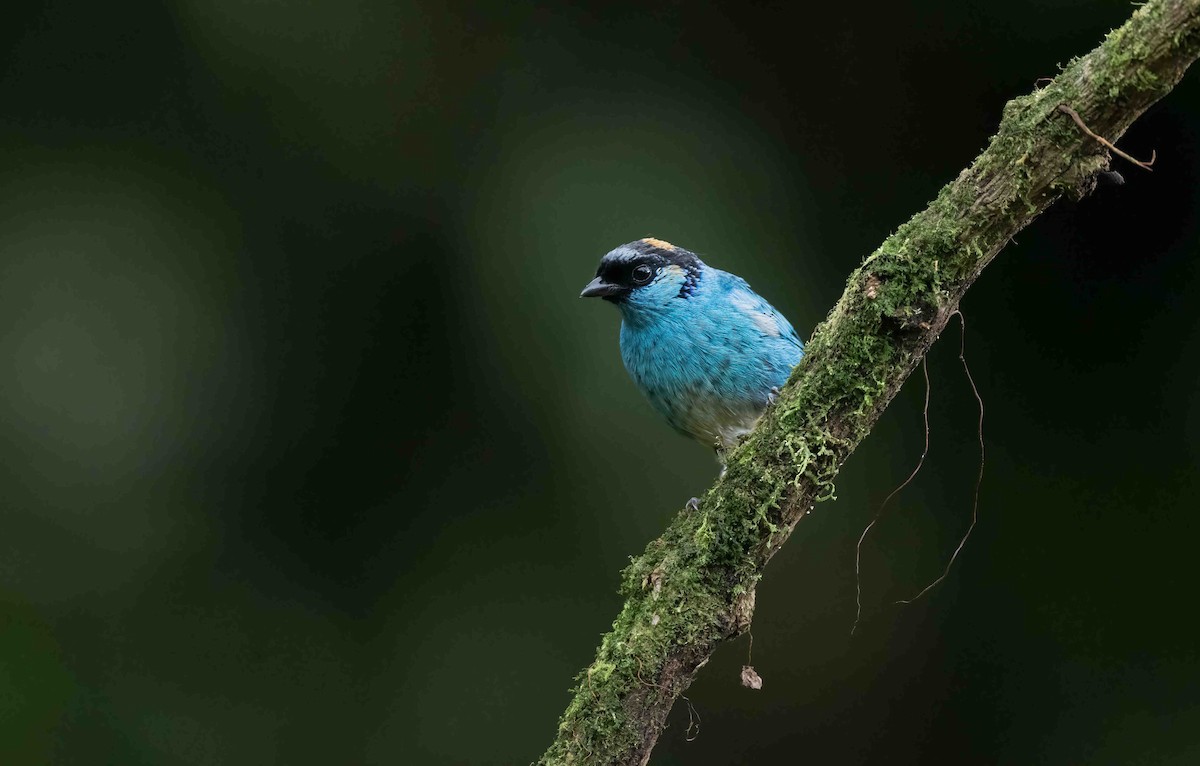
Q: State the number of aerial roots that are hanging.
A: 2